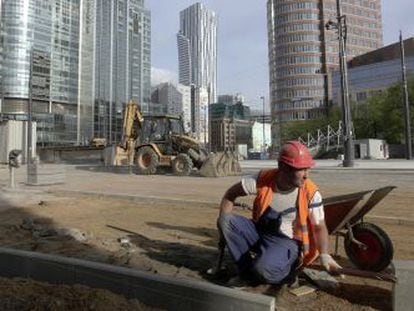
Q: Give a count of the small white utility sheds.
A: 1